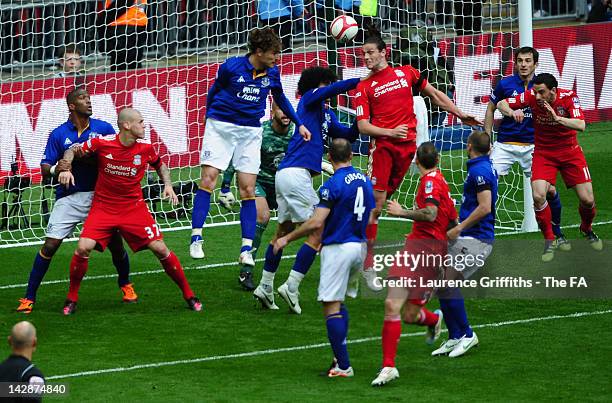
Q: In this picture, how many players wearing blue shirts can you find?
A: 6